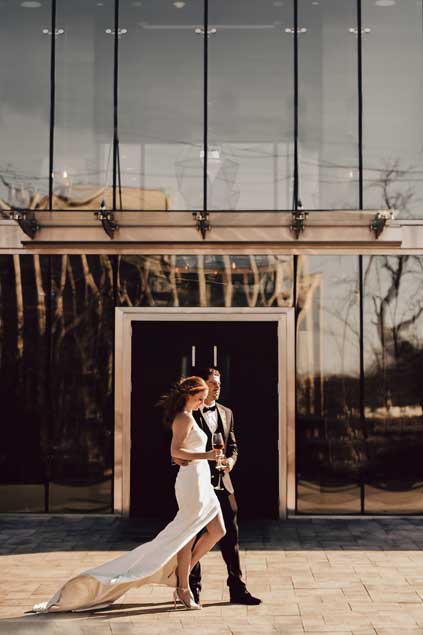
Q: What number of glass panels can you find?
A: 11